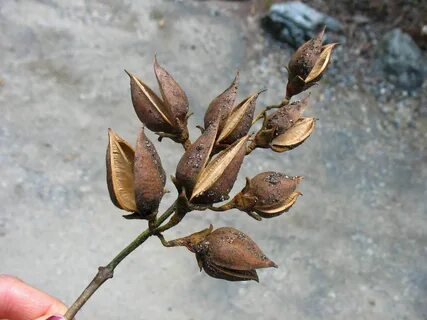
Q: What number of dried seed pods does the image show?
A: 8